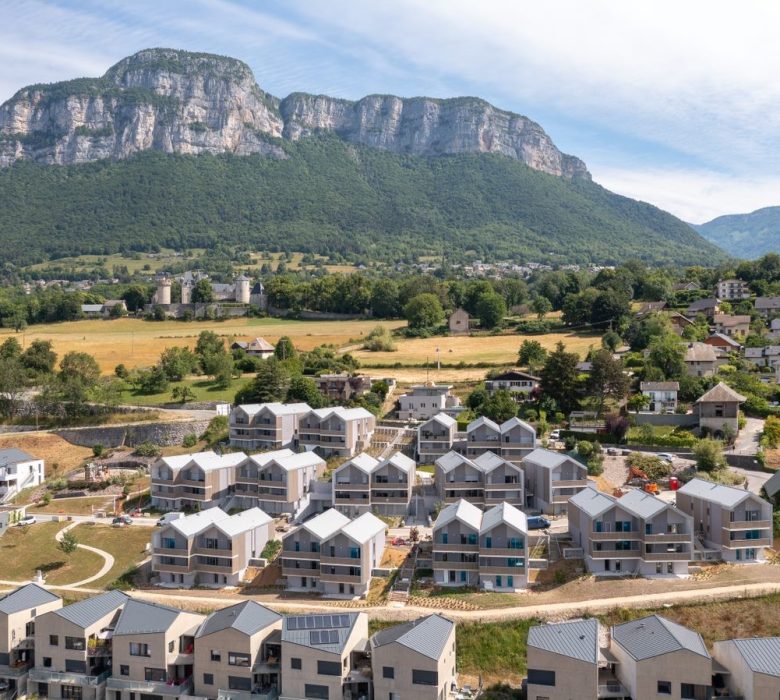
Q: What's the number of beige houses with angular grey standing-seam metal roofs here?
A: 9